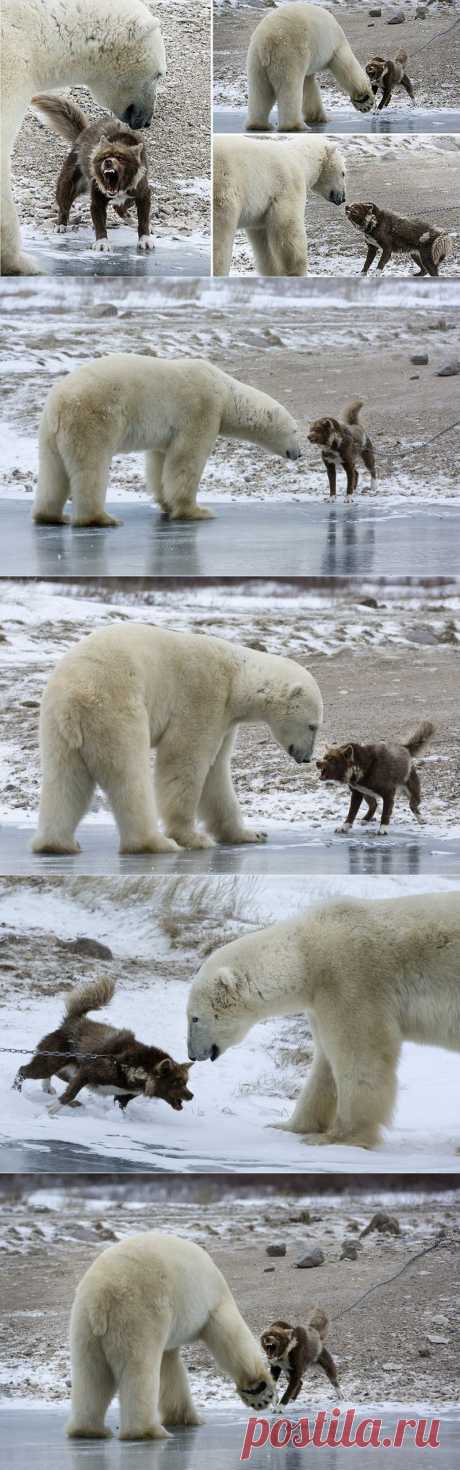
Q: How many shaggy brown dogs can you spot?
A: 7